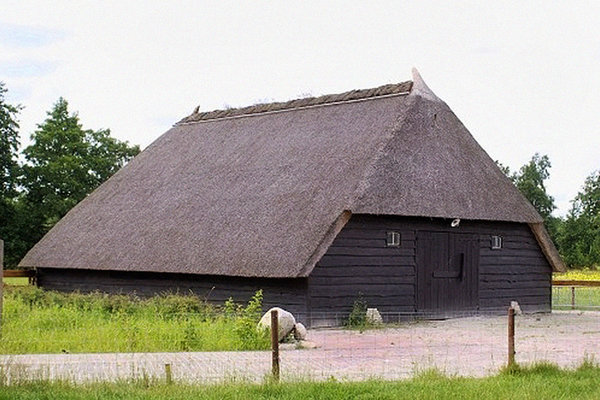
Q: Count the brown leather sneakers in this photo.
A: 0